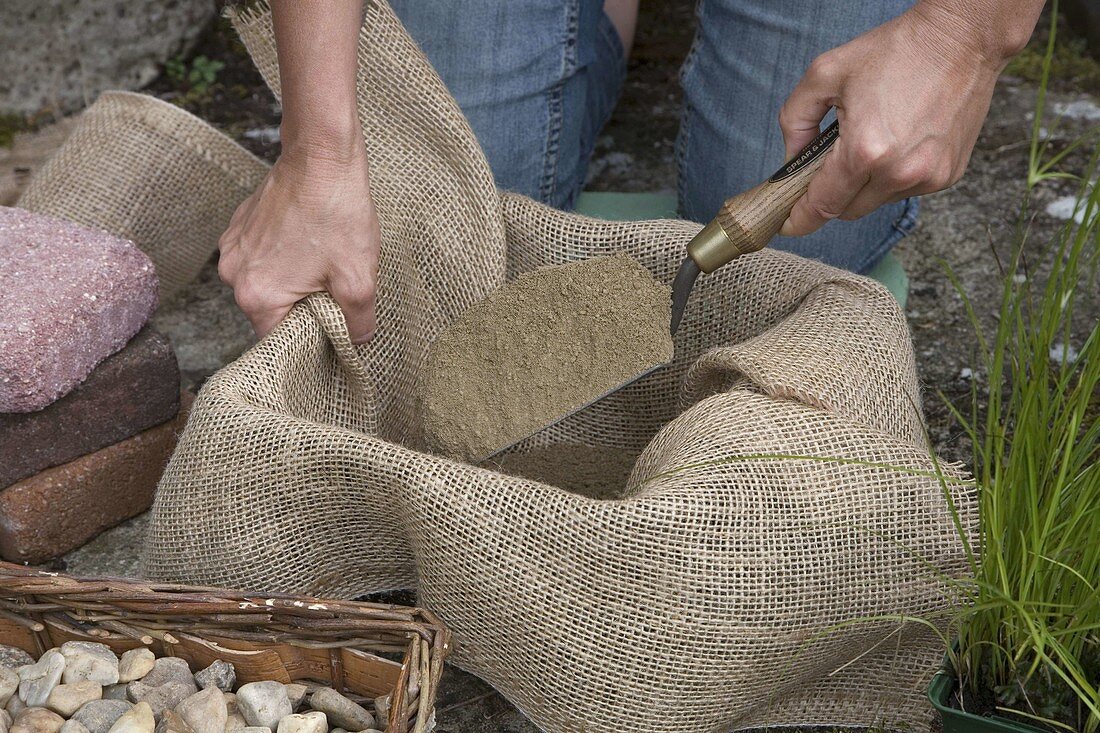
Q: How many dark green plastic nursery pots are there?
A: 1